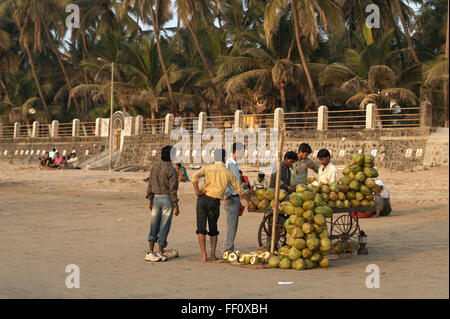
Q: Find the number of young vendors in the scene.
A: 3